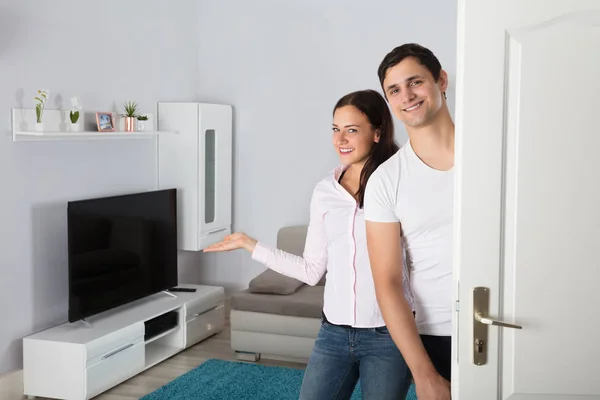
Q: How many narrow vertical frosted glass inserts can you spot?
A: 1